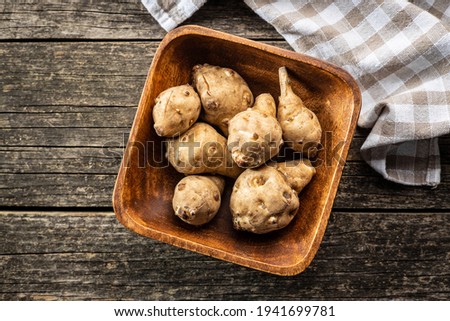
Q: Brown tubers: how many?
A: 7